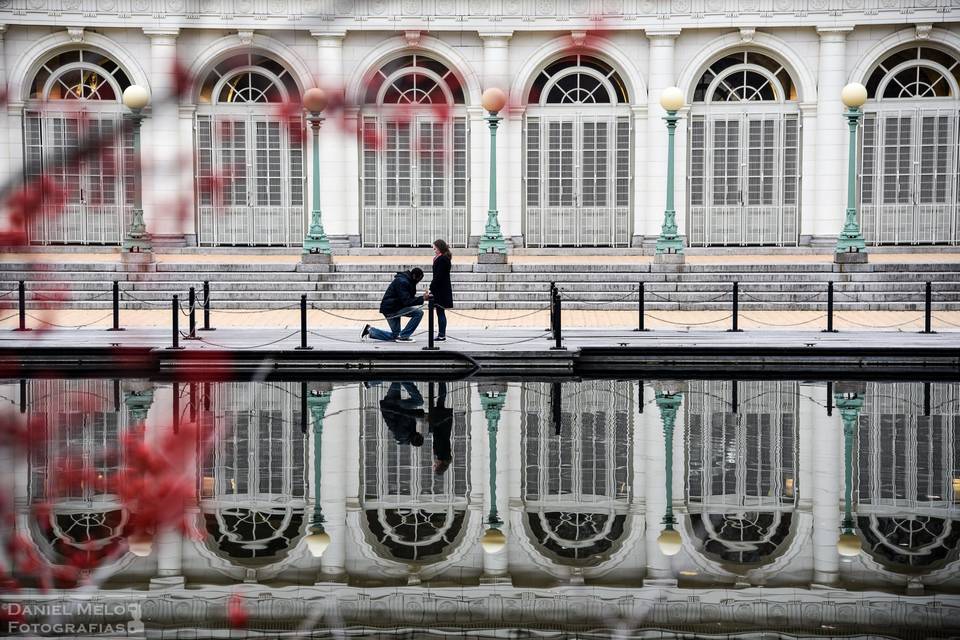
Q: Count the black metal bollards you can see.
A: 14